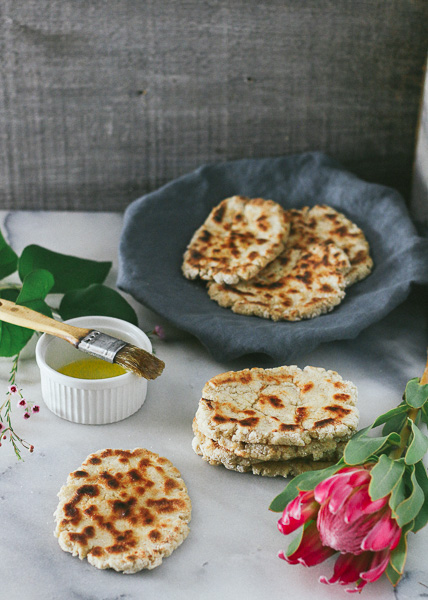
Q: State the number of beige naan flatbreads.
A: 7